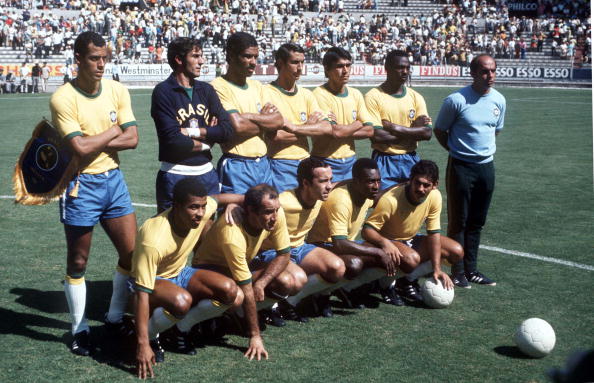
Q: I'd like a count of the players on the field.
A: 11